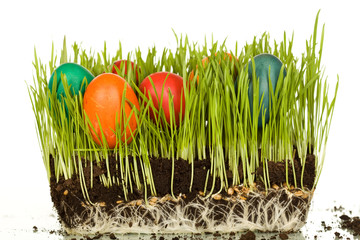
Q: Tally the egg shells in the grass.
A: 6